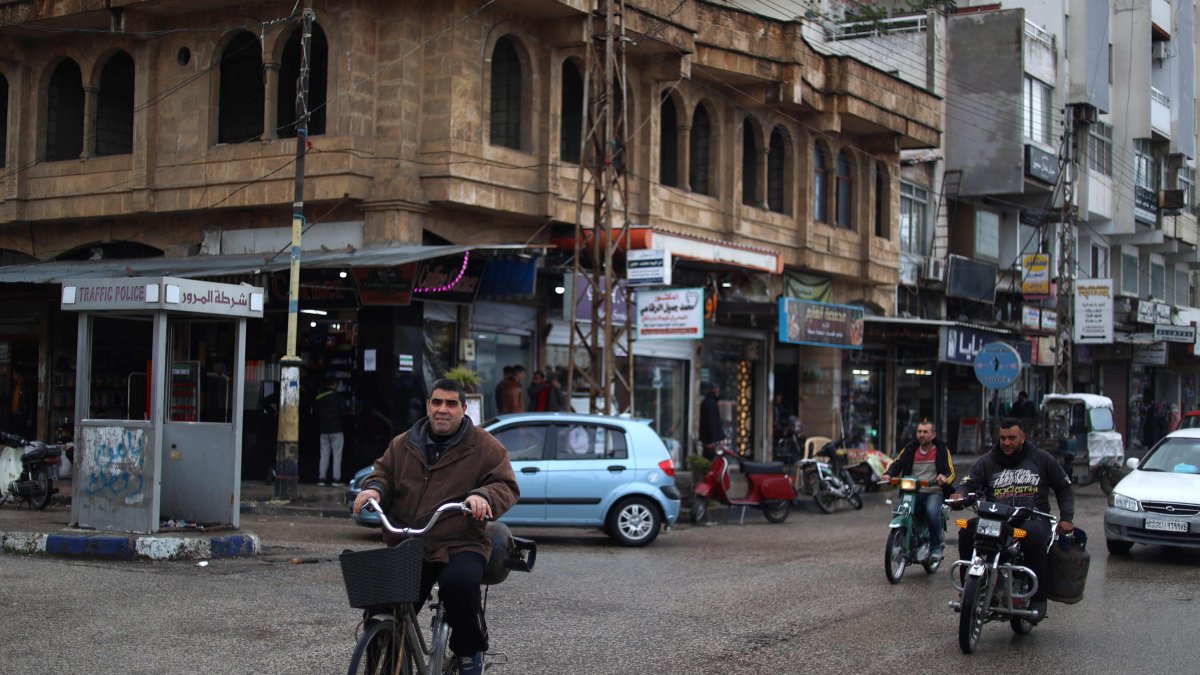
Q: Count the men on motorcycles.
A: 2